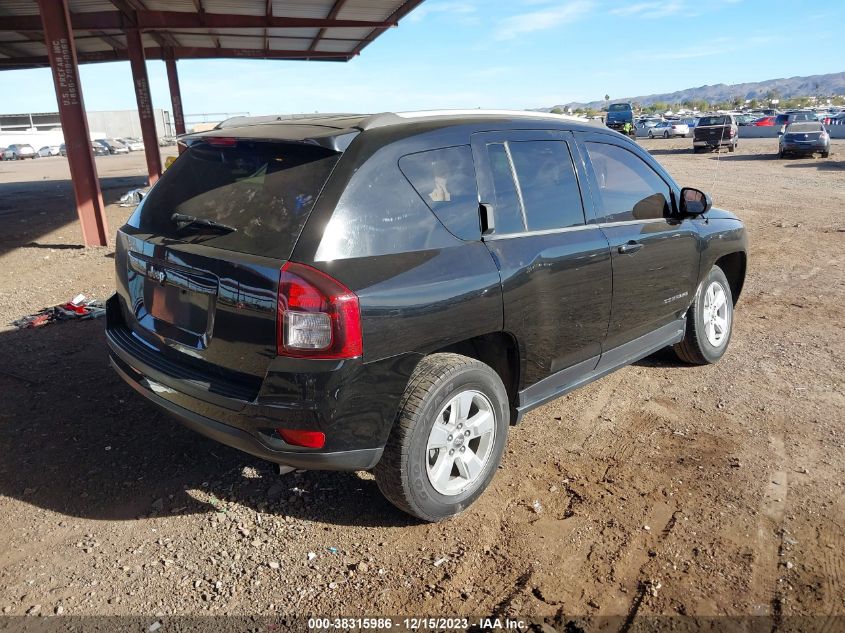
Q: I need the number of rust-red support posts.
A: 3